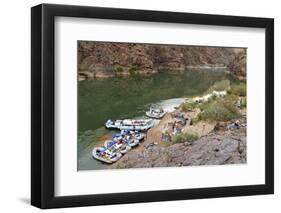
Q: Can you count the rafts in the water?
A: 6